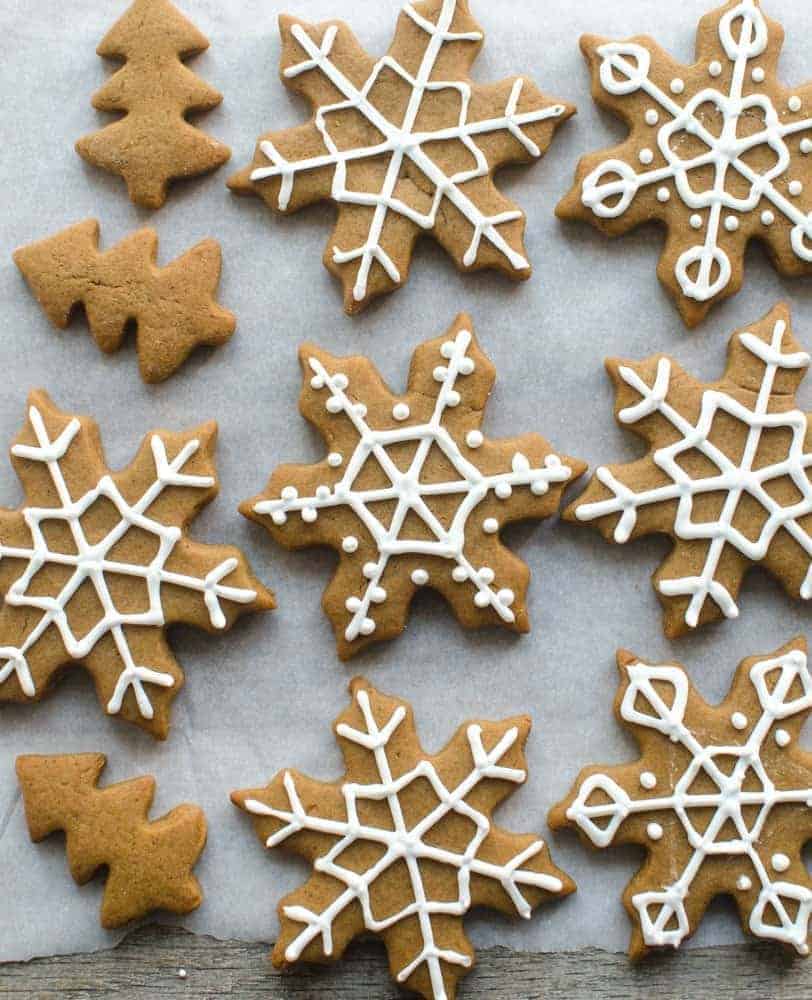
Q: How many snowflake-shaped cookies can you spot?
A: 7